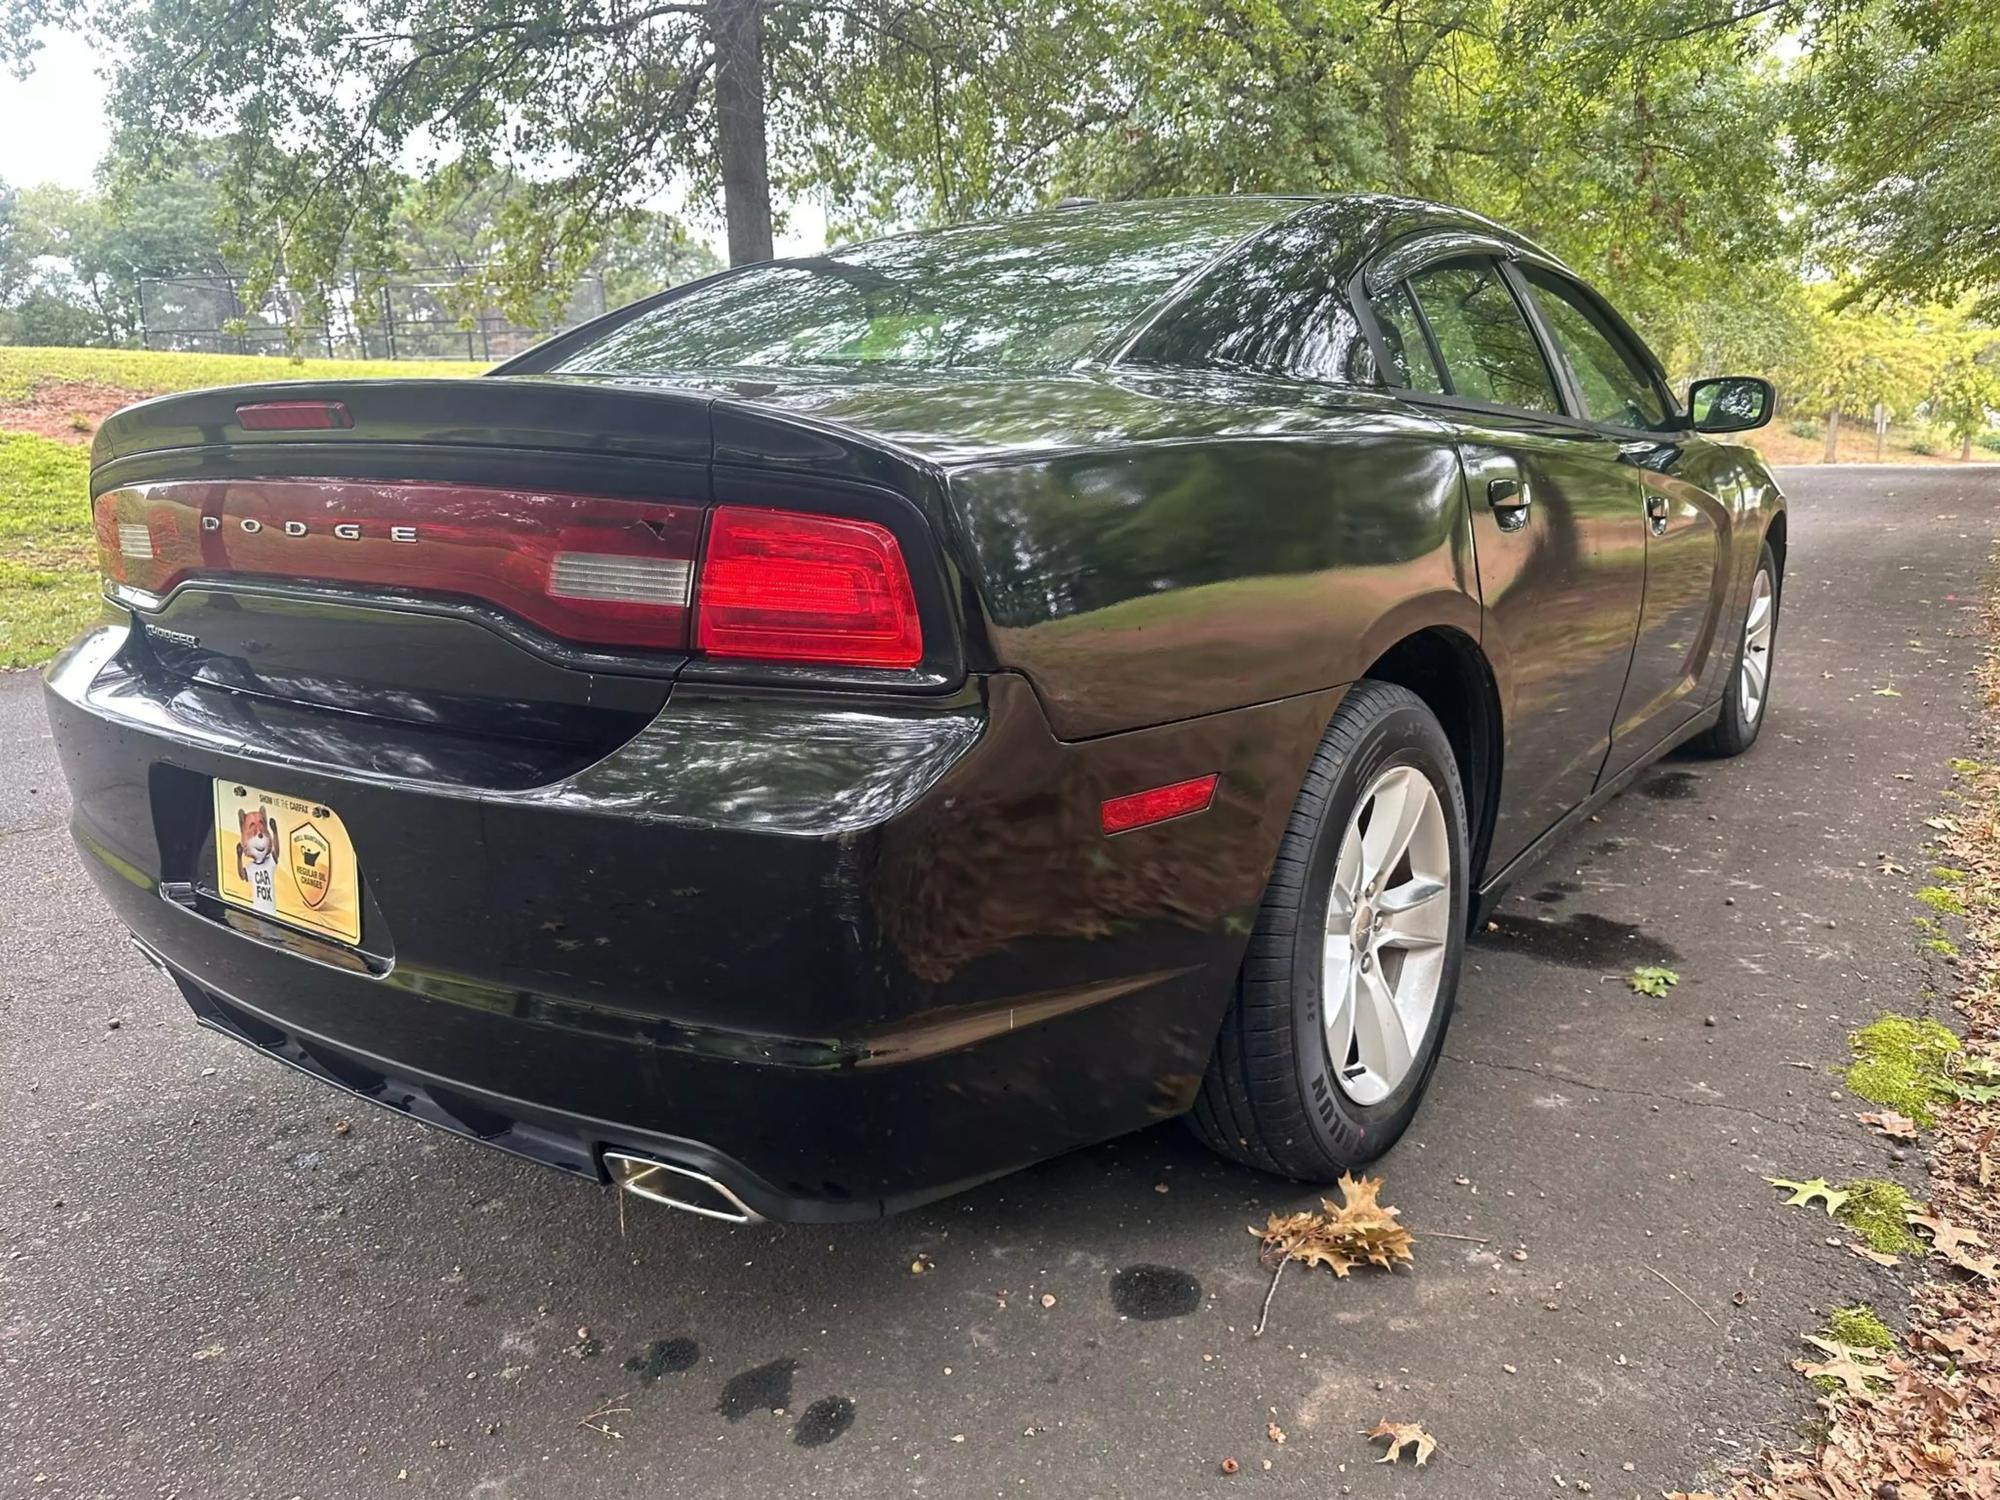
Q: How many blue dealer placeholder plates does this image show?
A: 0